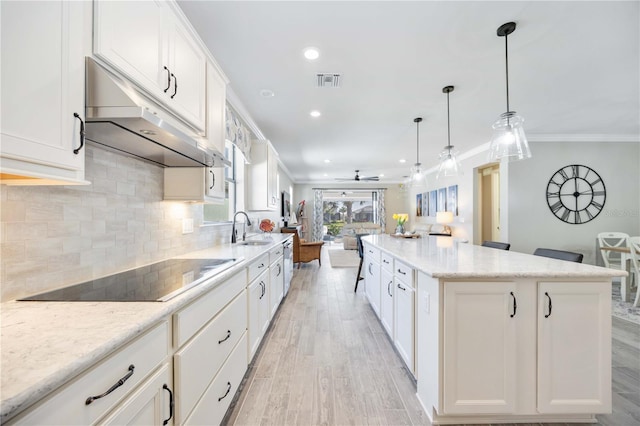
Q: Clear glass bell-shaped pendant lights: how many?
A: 3